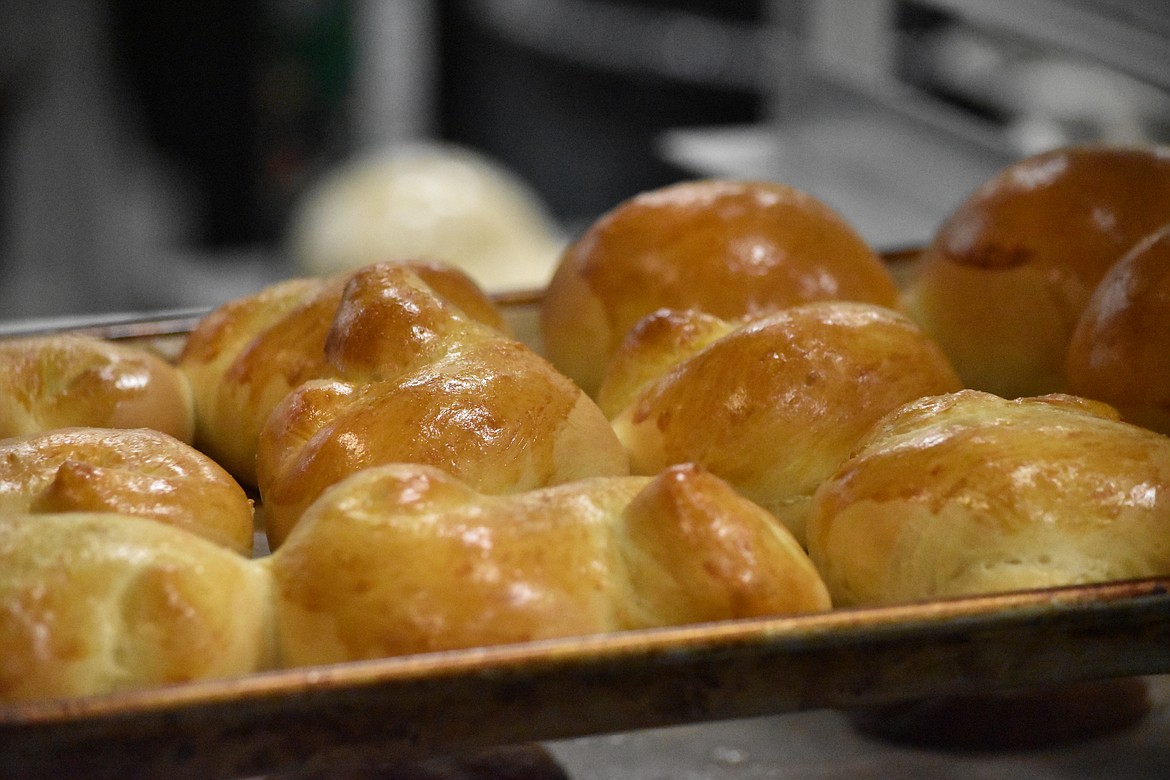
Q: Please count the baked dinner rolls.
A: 11